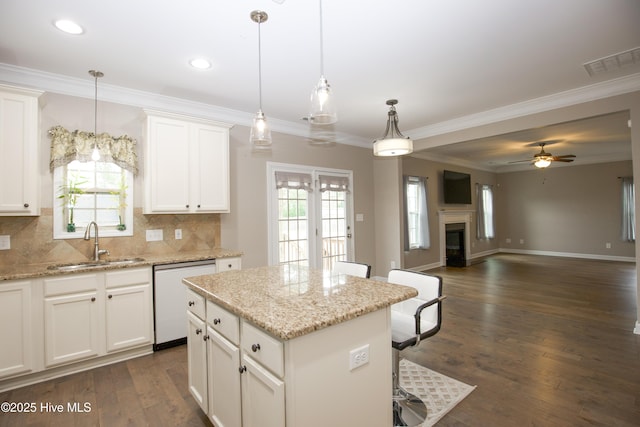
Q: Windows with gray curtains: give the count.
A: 3